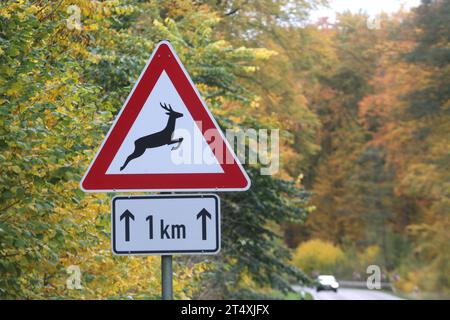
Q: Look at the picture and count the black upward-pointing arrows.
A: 2